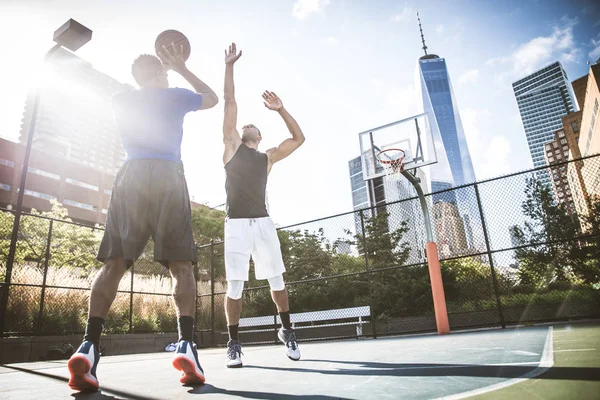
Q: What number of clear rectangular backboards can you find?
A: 1